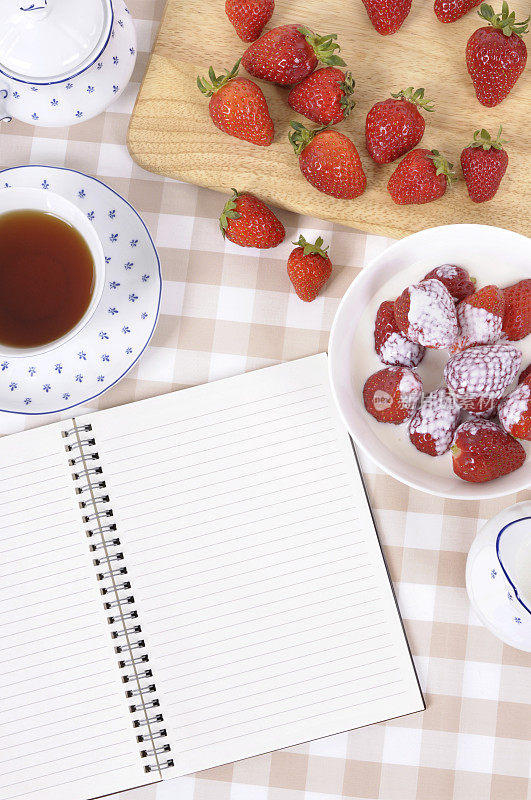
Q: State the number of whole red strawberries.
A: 13